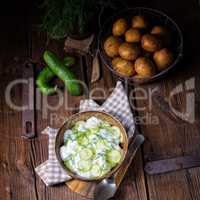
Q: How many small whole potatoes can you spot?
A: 10